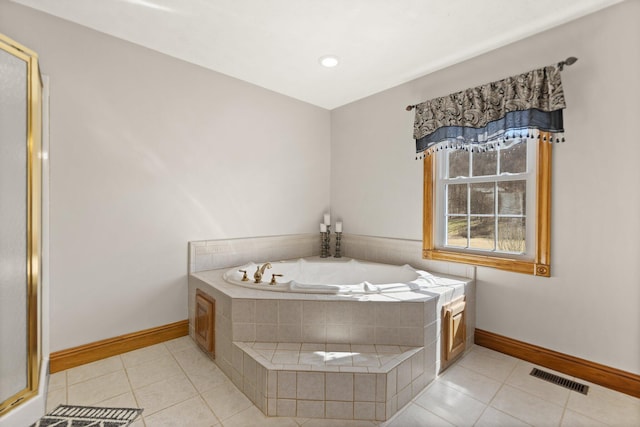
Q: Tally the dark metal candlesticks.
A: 3